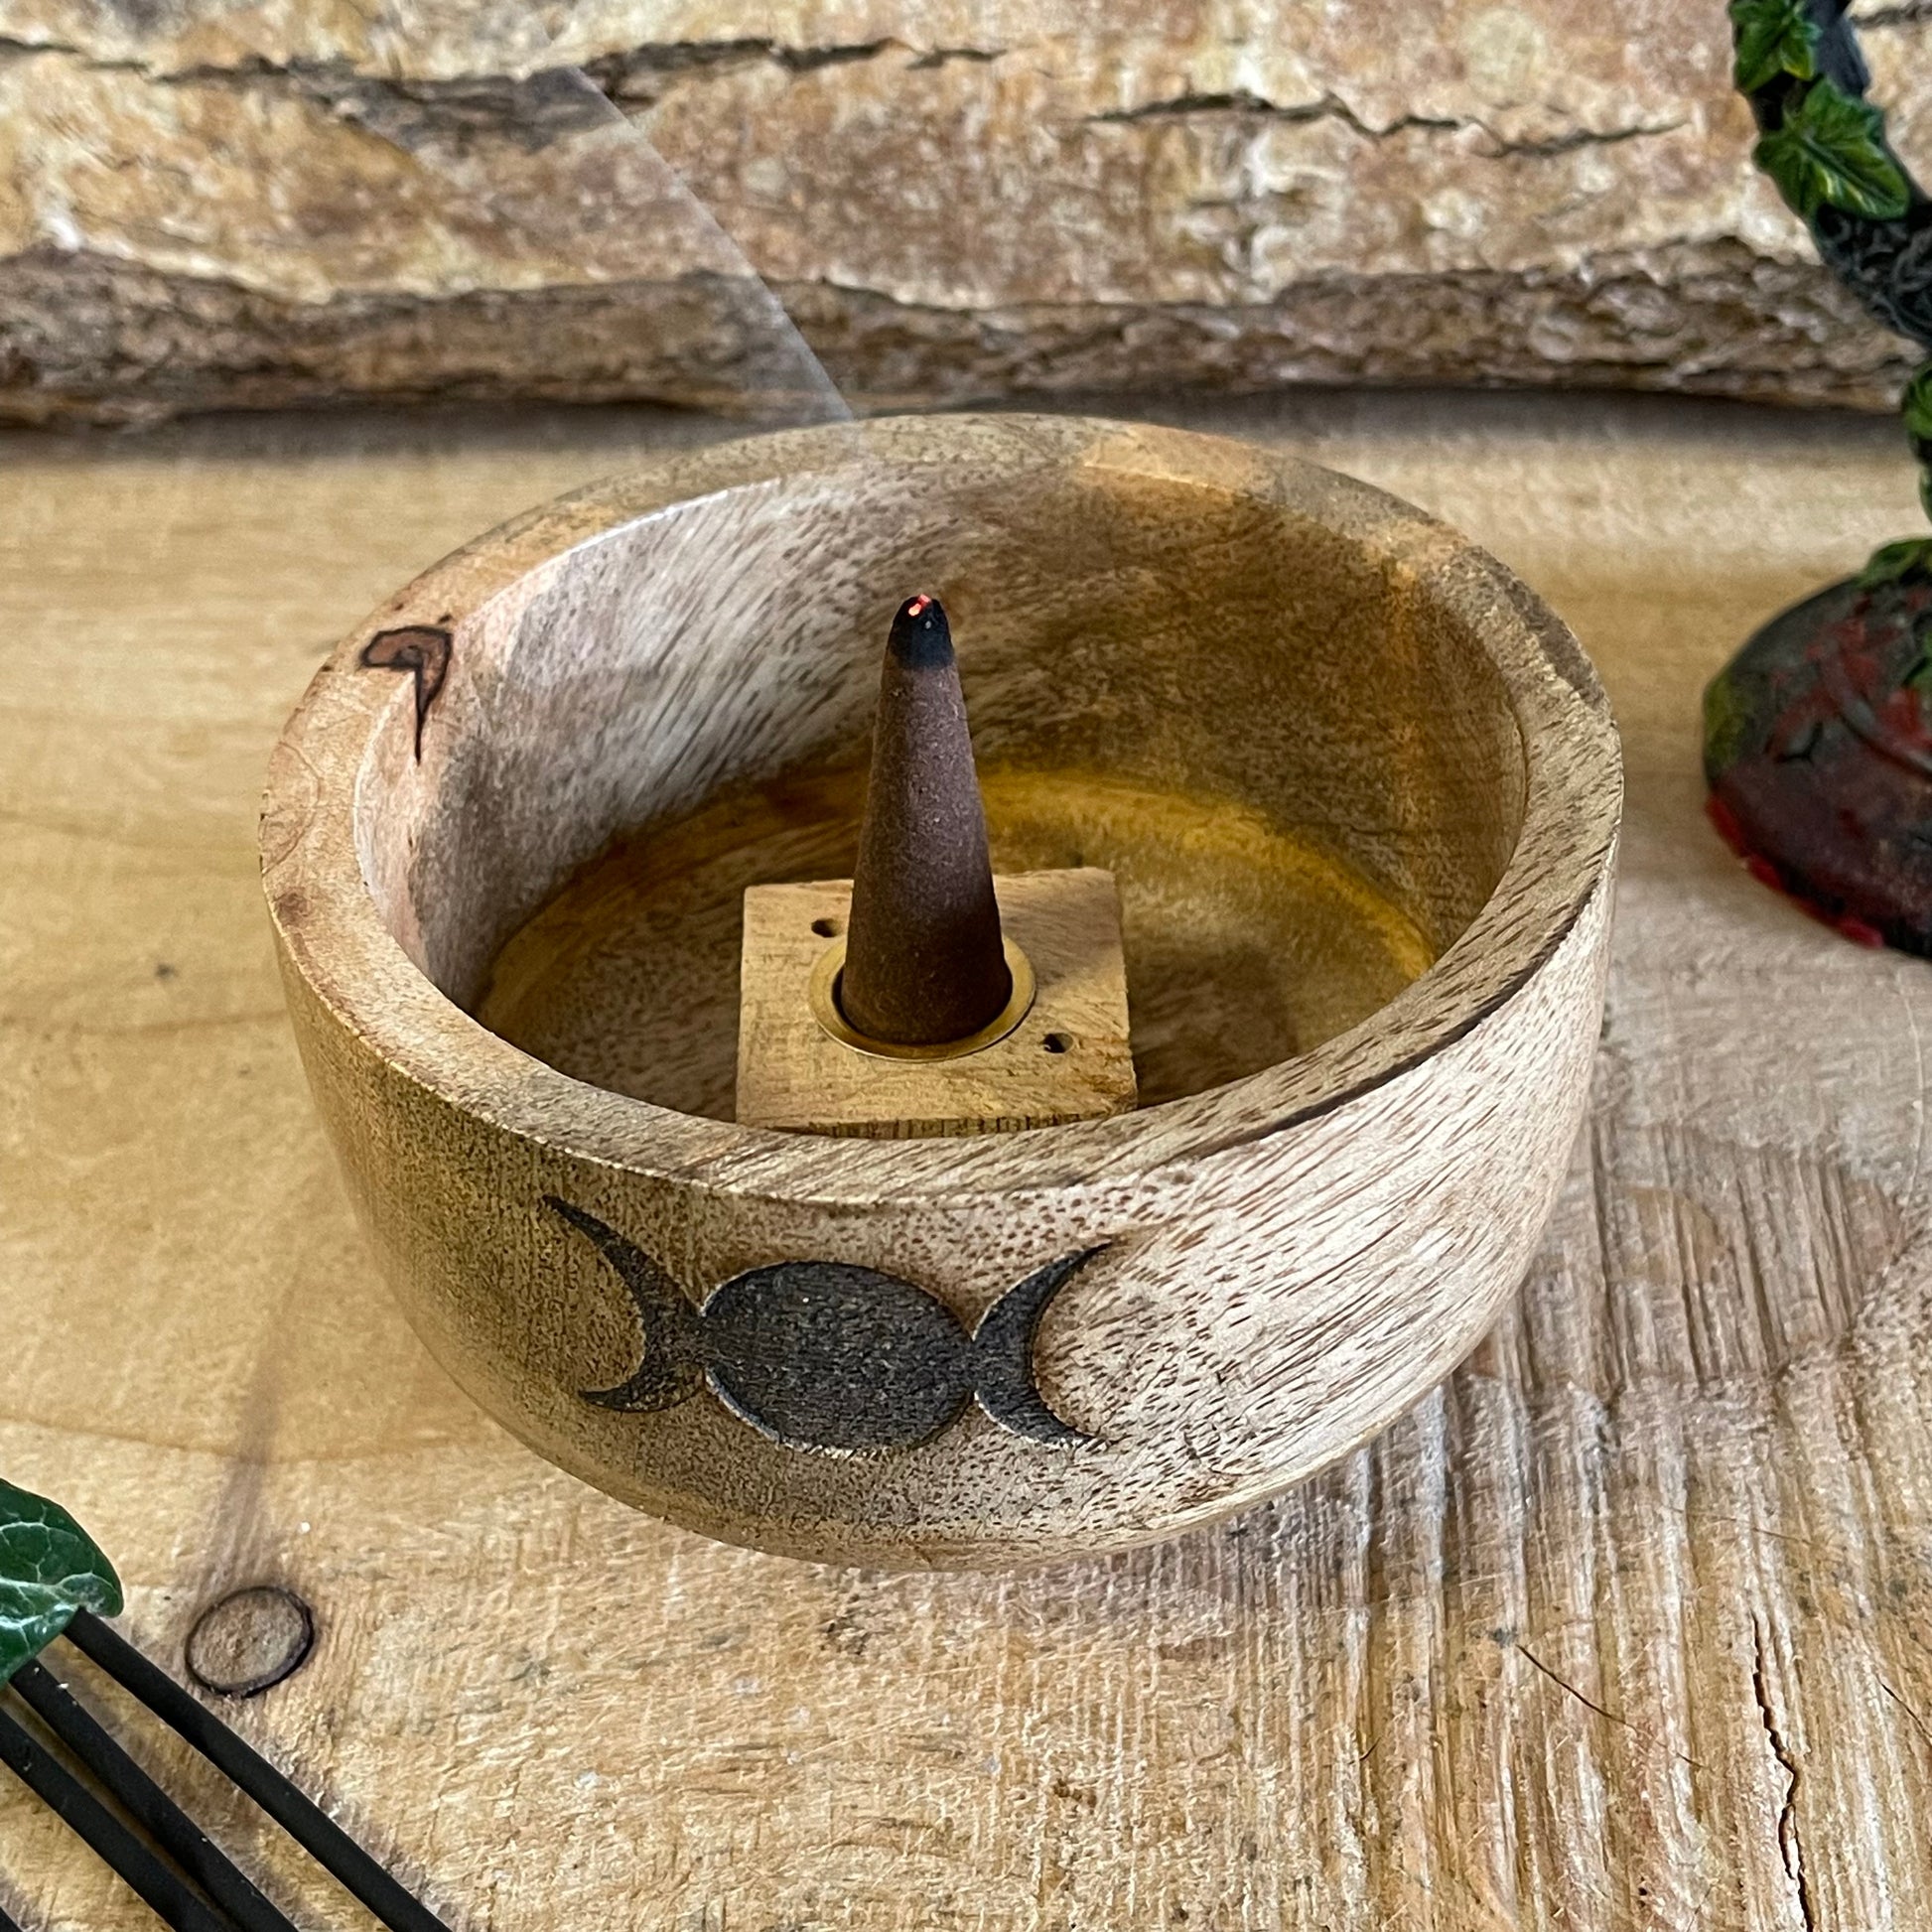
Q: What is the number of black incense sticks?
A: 3